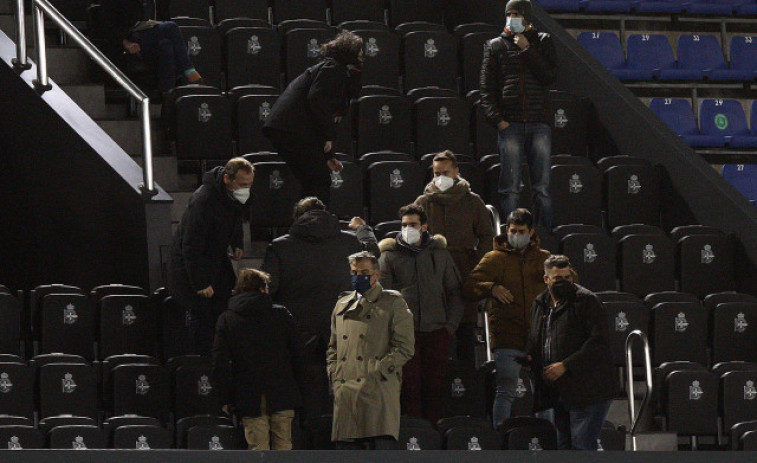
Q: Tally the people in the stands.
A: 11